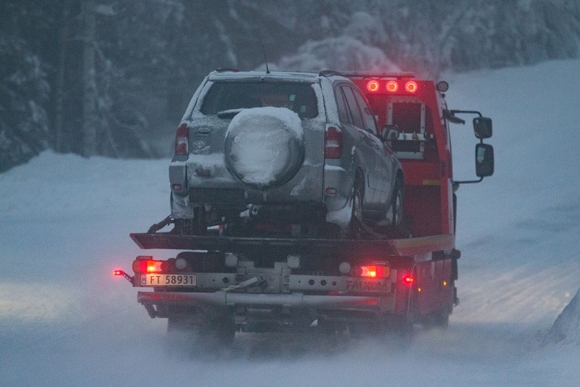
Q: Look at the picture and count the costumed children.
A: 0